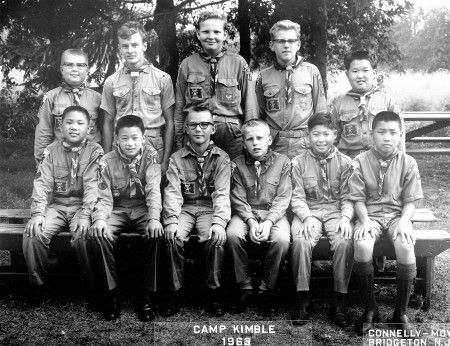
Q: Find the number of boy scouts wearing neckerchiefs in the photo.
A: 11